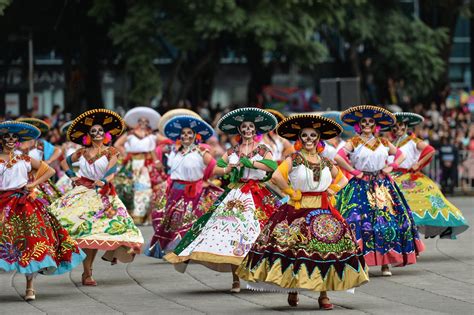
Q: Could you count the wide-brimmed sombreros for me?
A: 13